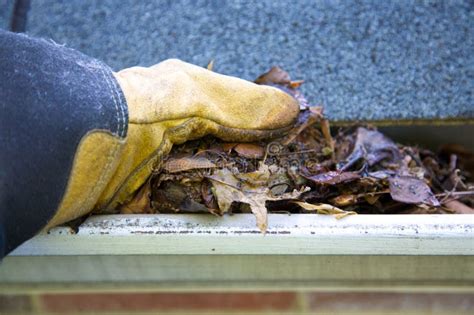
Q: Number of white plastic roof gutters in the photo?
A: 1